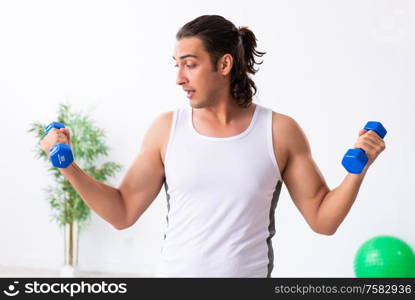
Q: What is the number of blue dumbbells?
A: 2